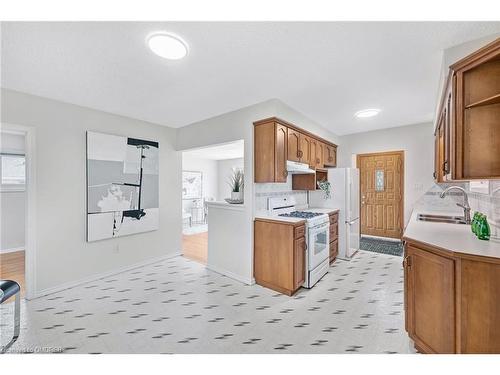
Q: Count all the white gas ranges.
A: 1